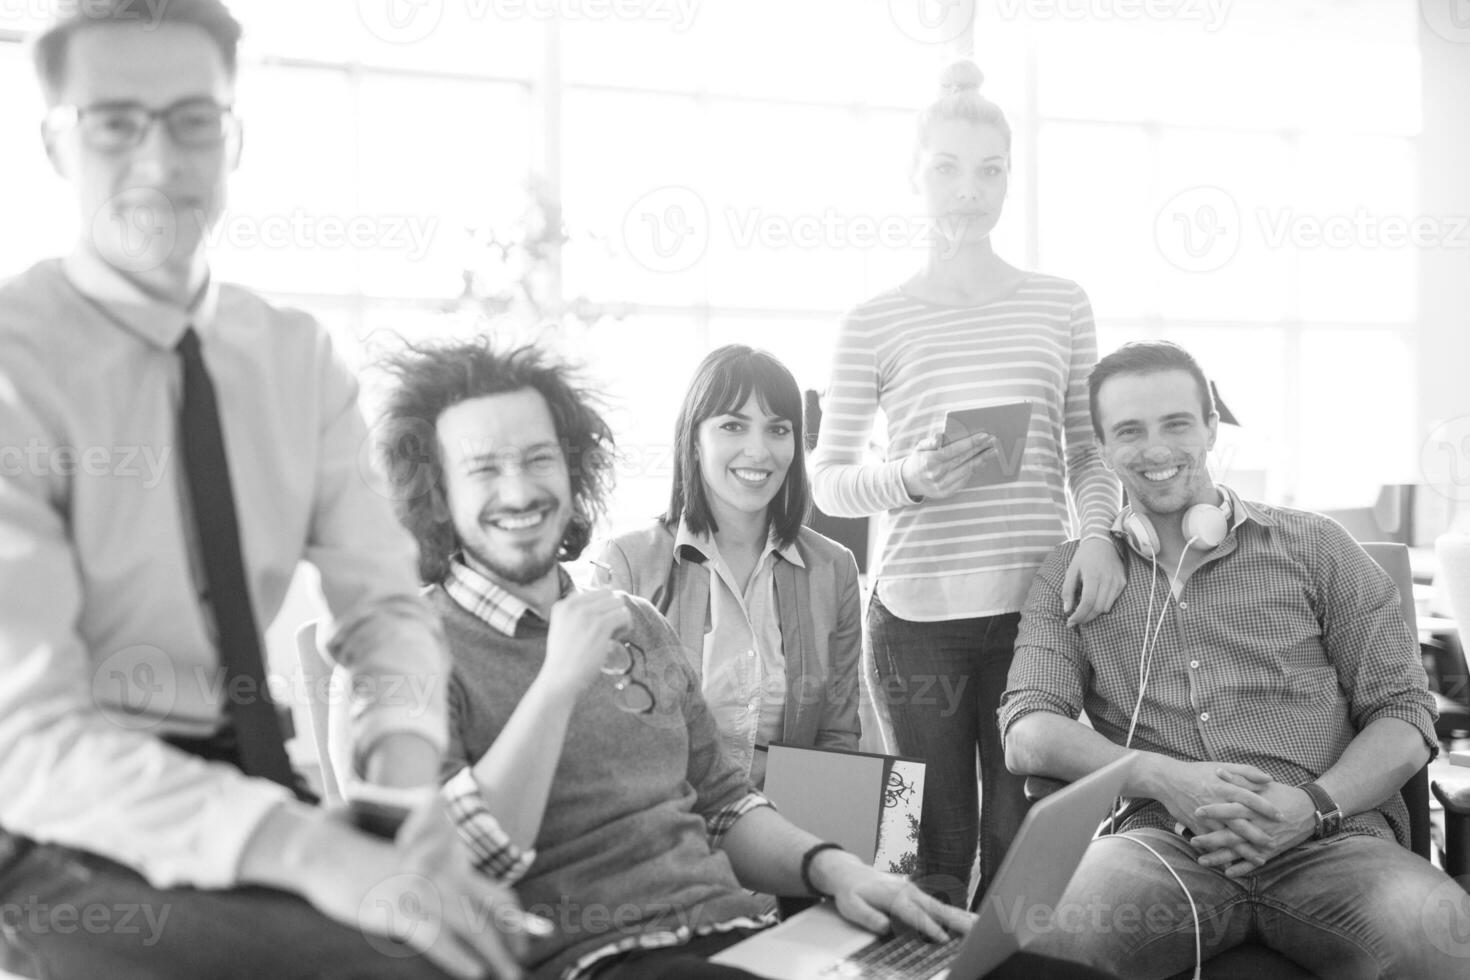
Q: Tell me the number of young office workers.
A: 5